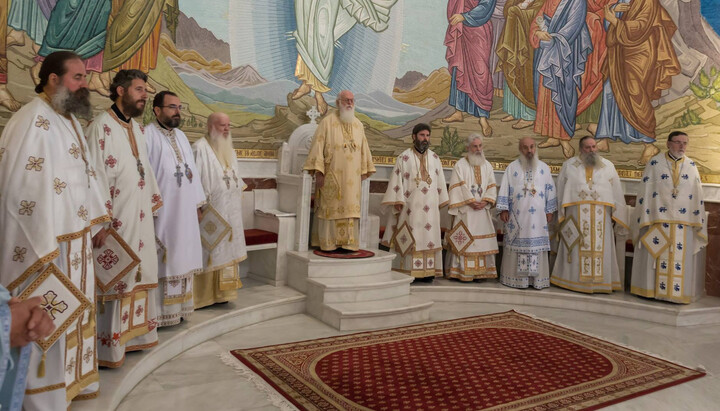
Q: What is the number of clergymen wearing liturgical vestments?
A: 10